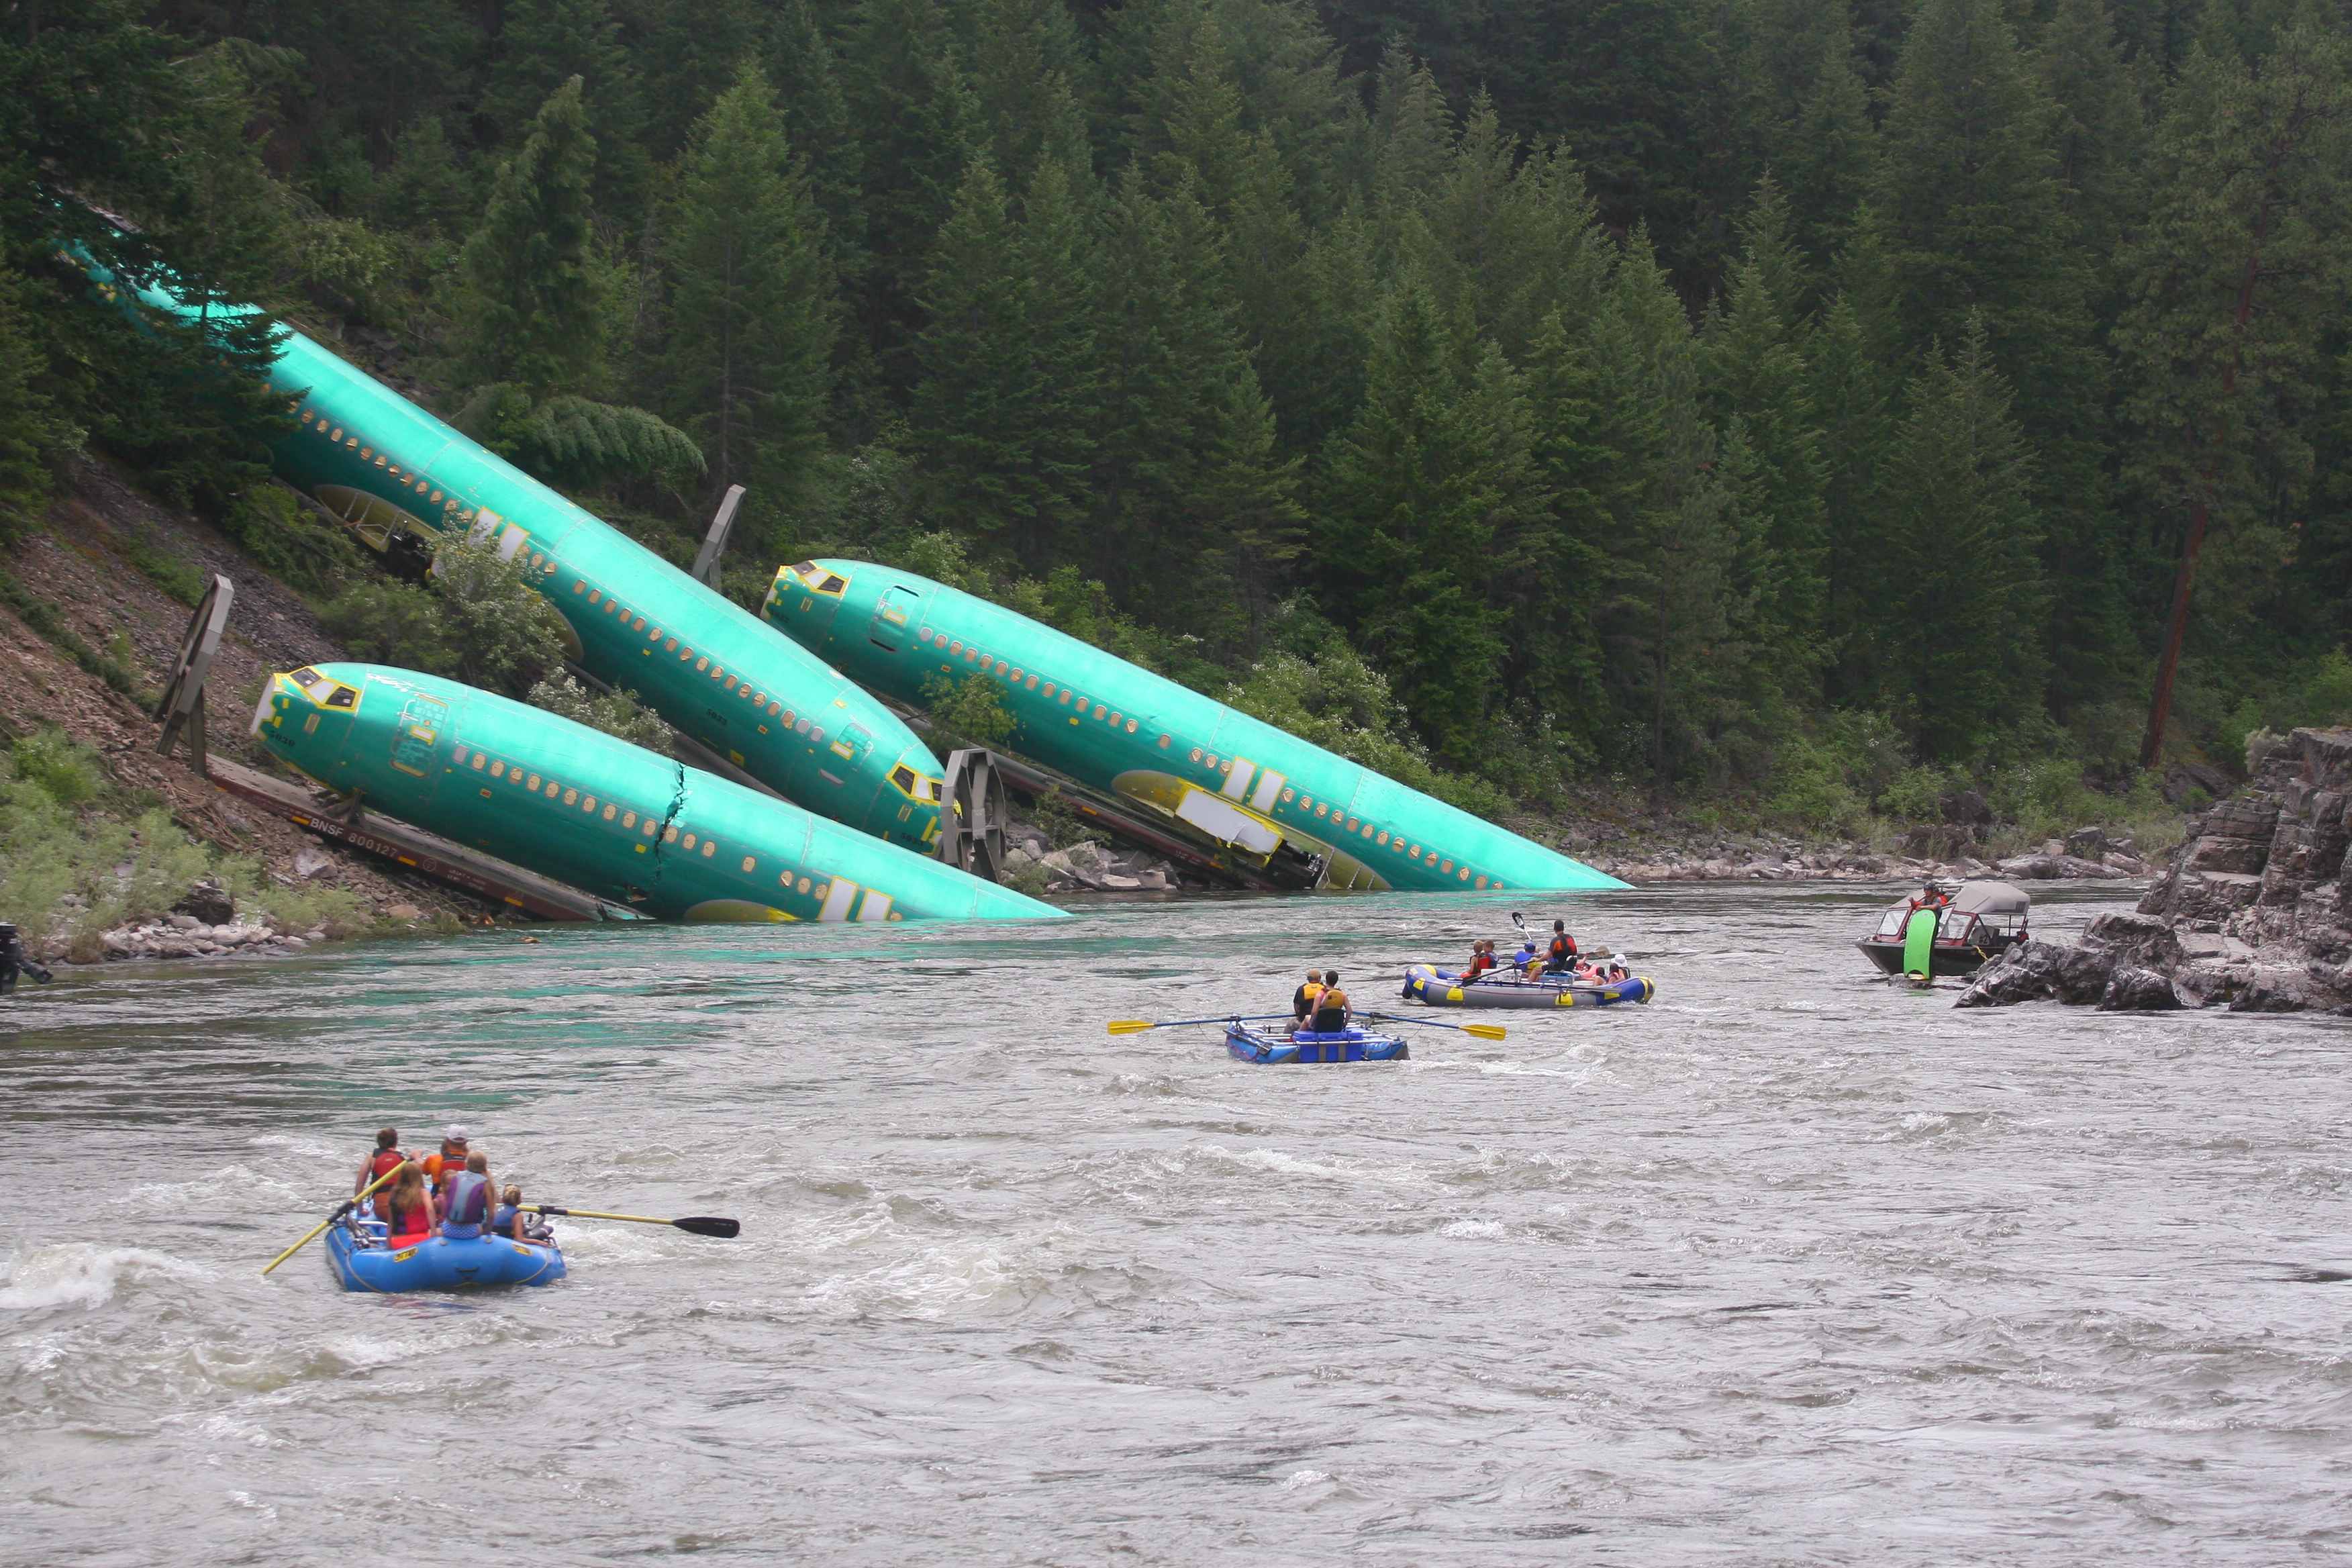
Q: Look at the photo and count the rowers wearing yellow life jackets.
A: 2